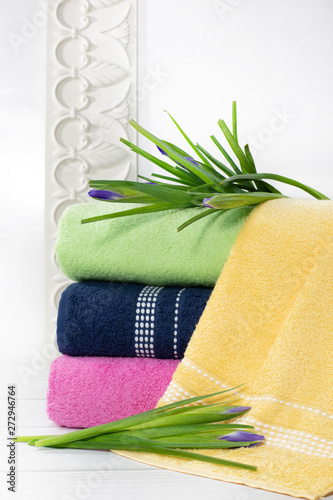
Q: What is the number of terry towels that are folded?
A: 3